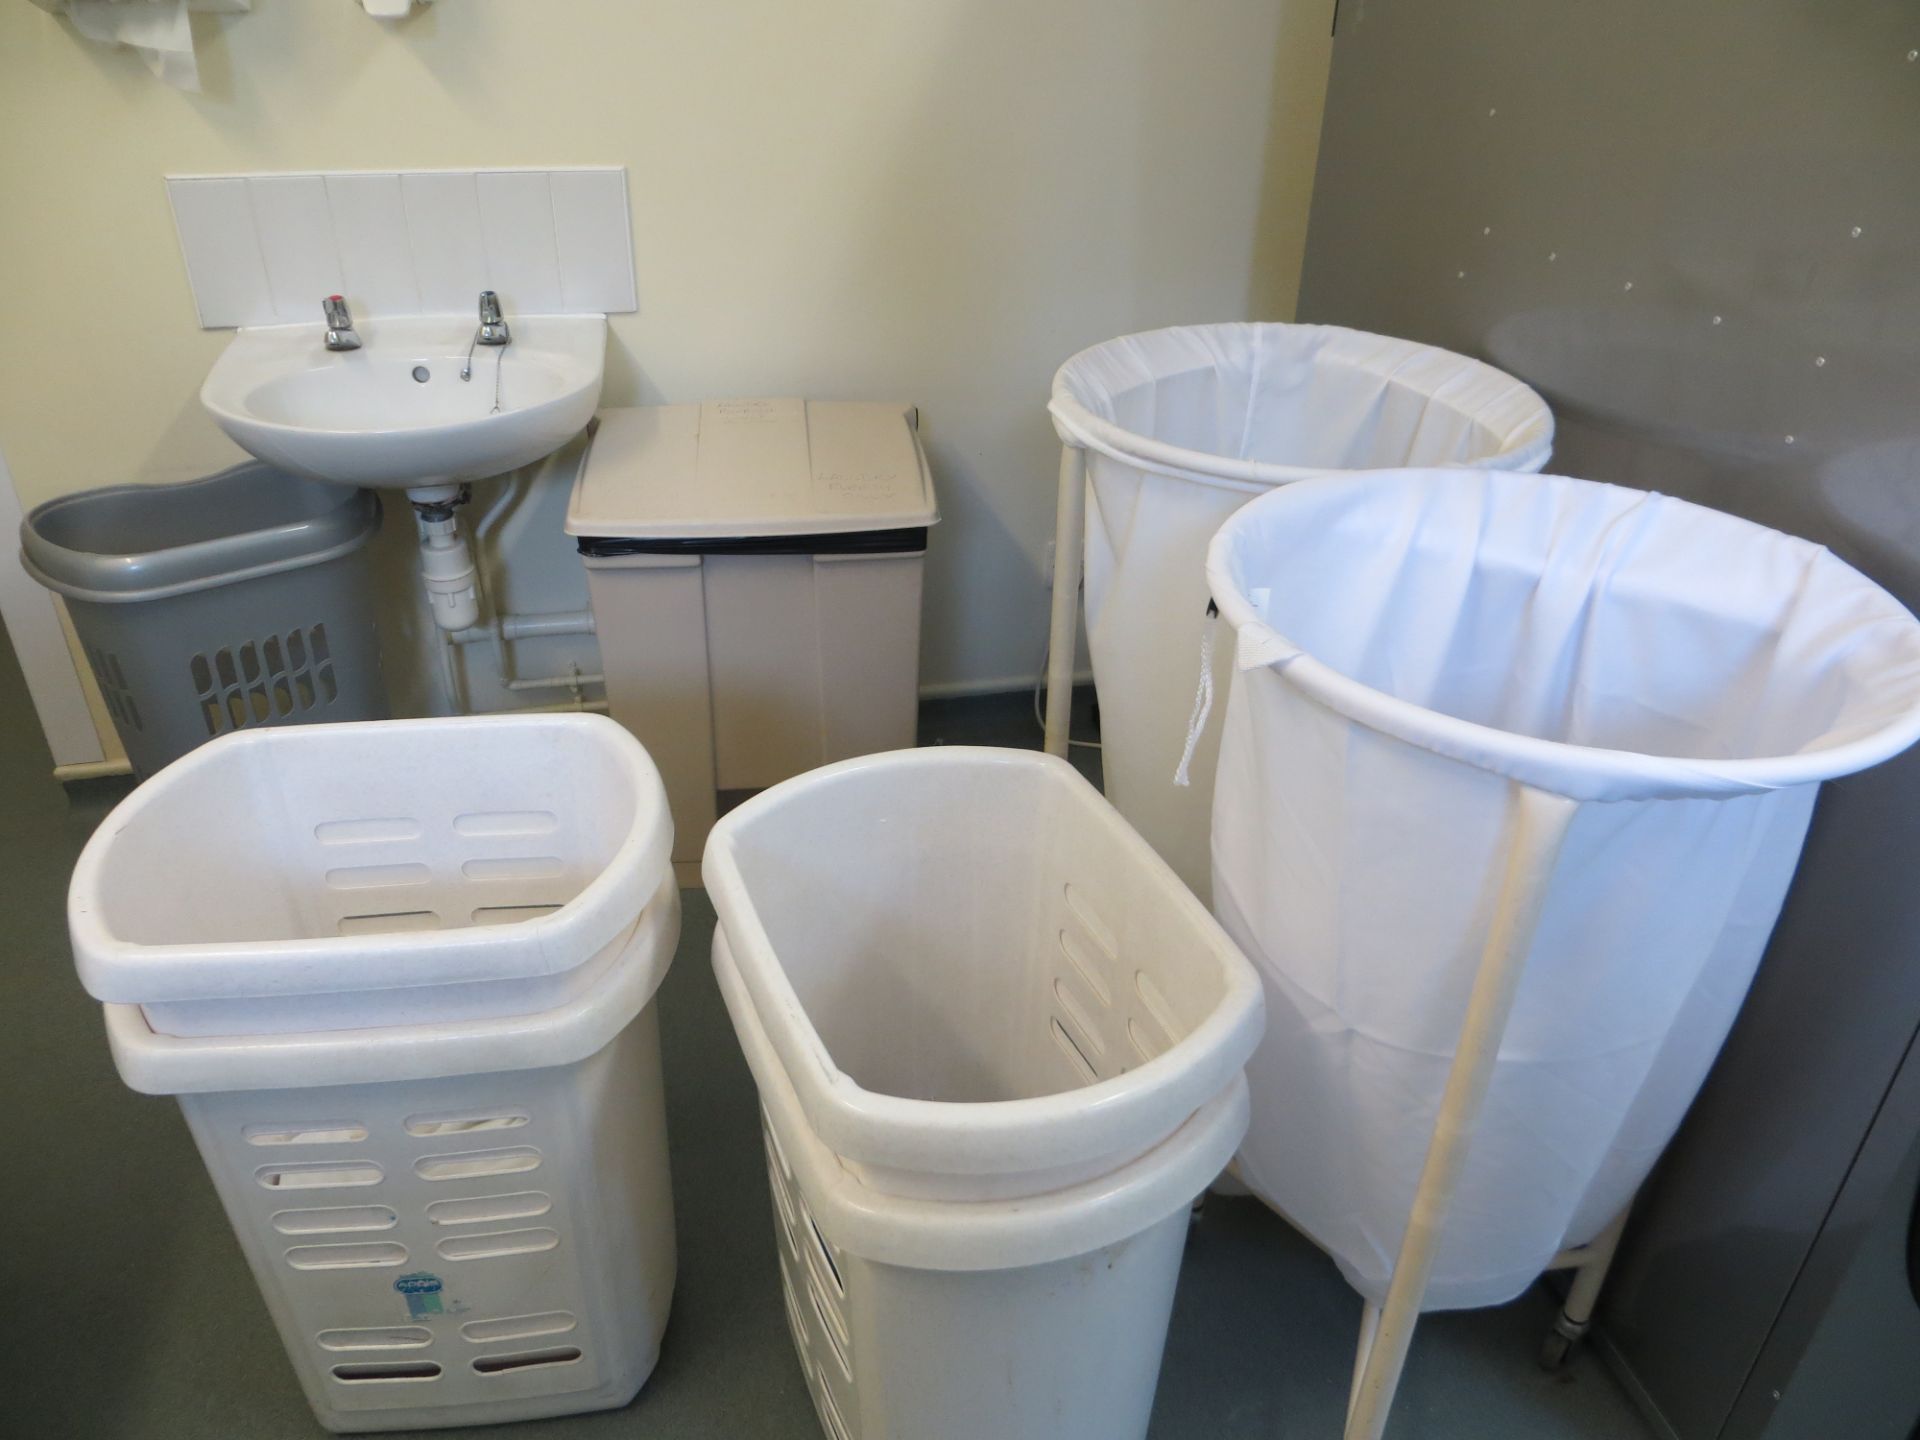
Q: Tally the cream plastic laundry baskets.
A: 4